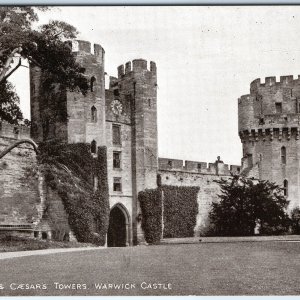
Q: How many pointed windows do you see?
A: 5